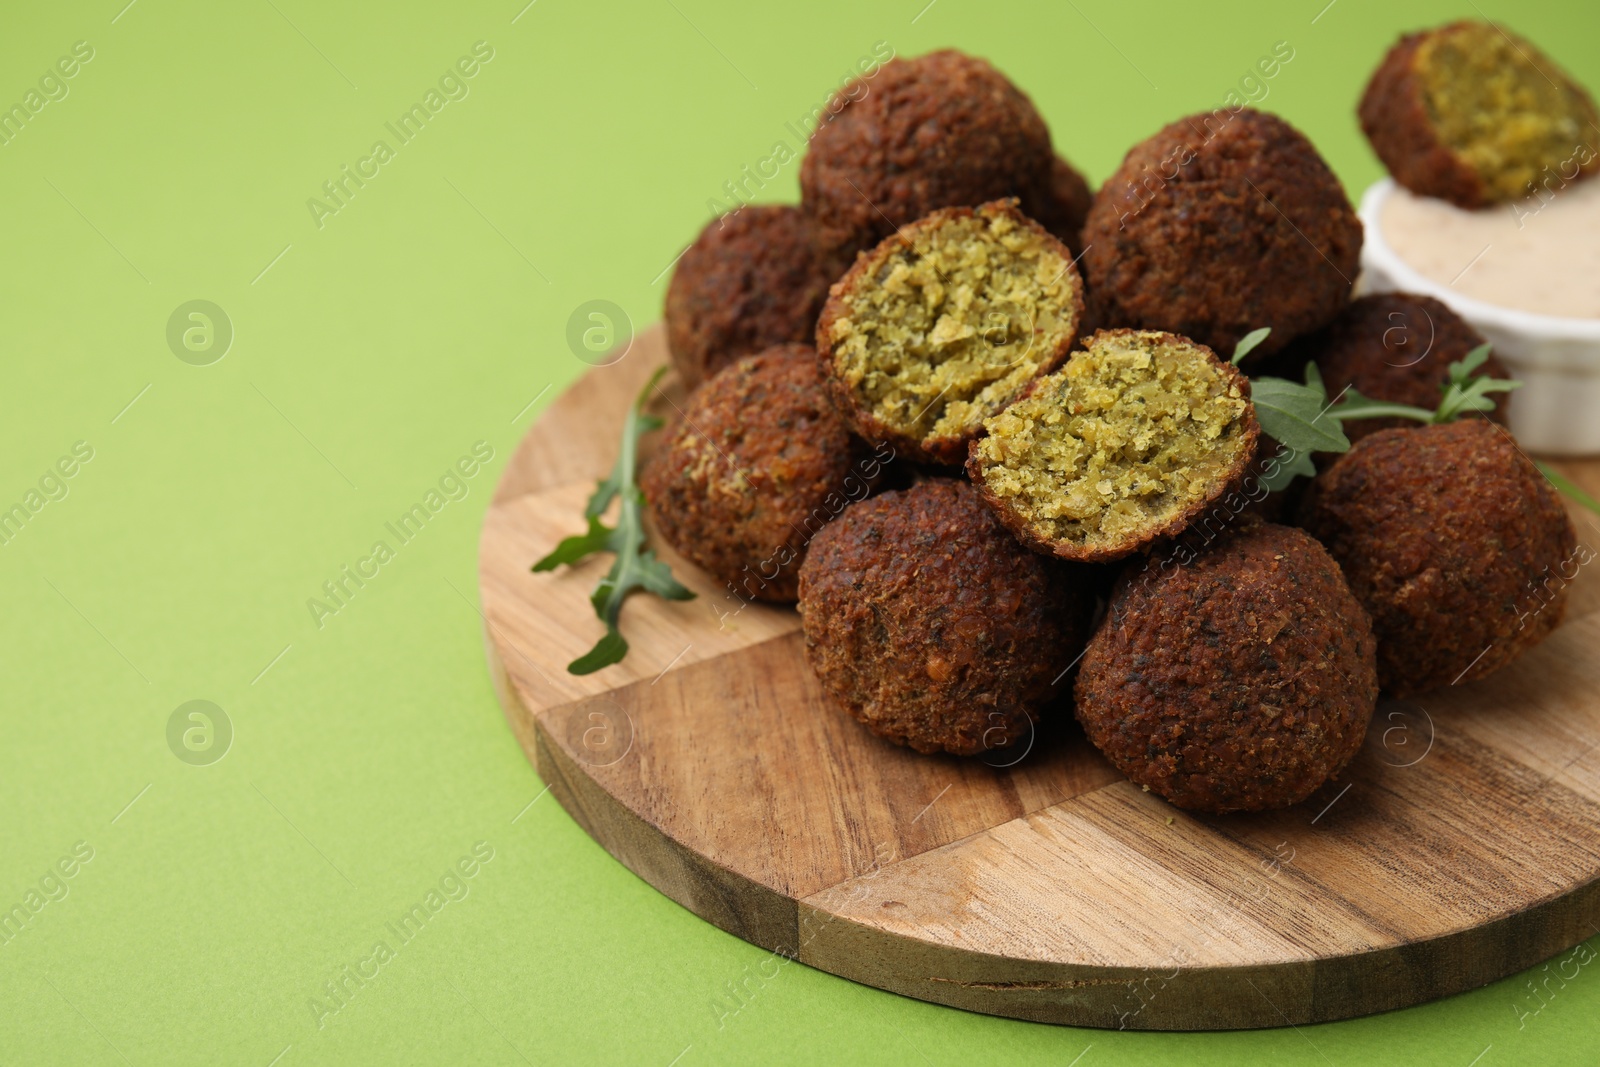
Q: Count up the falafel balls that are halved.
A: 3